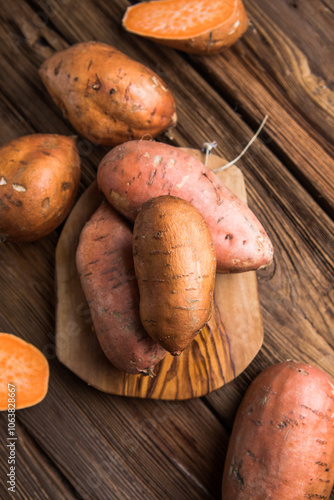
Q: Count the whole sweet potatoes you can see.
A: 6